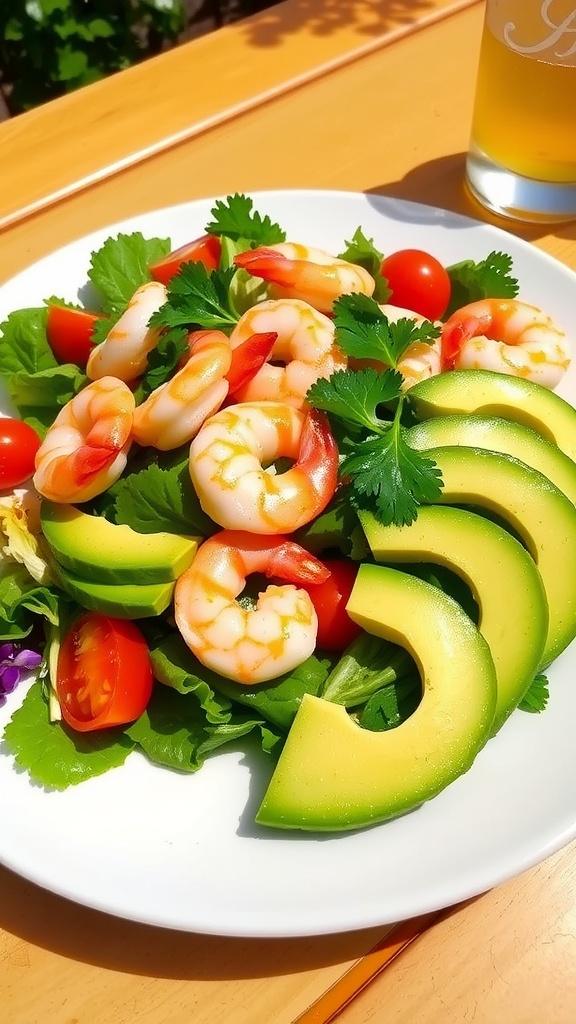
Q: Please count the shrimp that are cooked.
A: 9